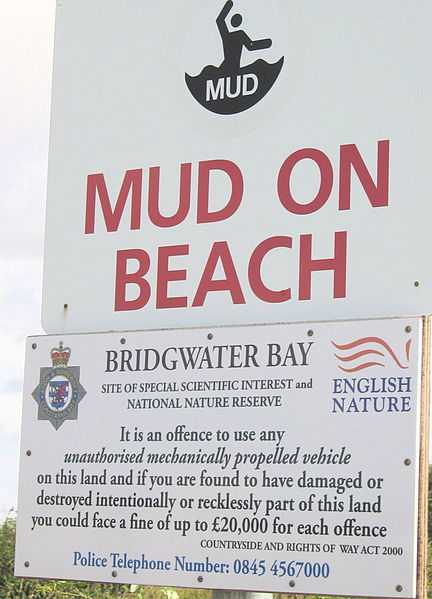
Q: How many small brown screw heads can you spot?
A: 14